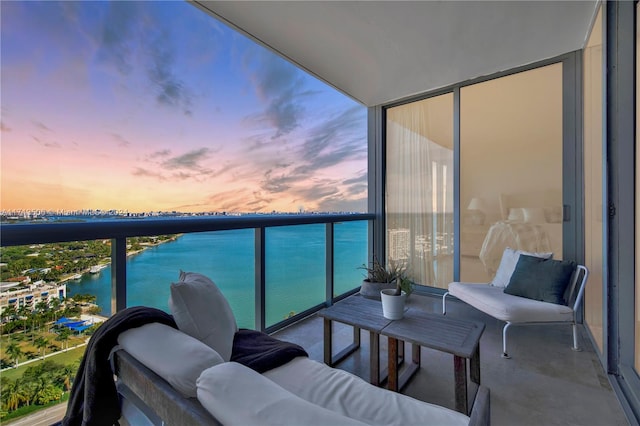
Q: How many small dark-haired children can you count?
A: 0